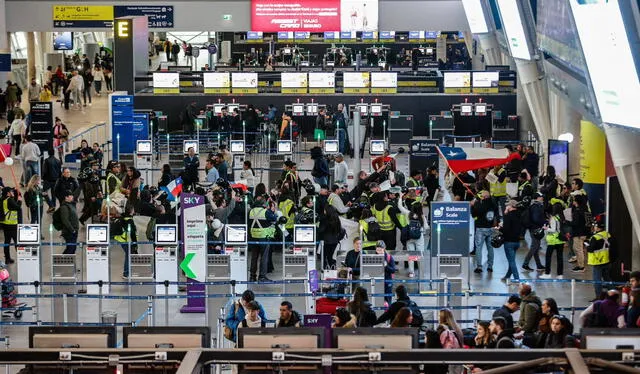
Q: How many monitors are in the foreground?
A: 5